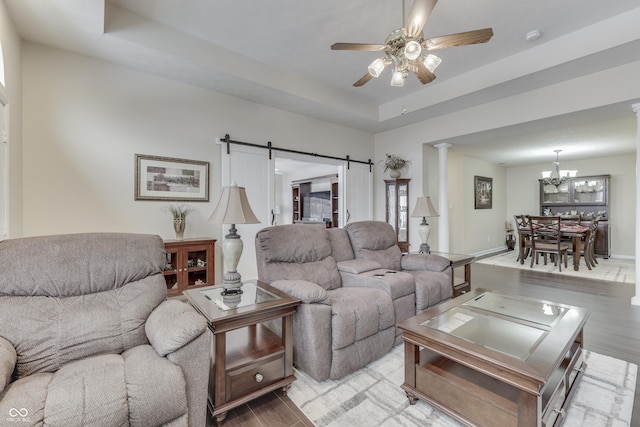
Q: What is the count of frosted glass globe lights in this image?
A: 4